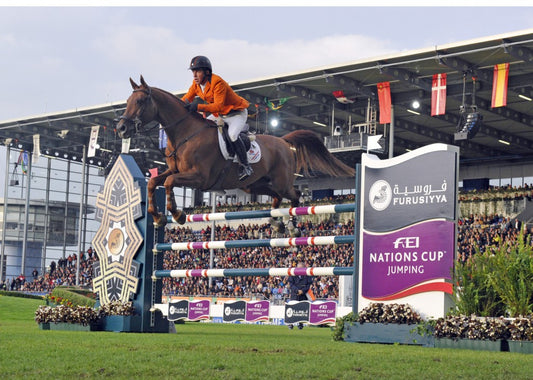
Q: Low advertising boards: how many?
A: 3